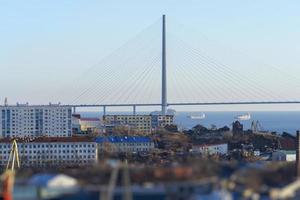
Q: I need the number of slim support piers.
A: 3